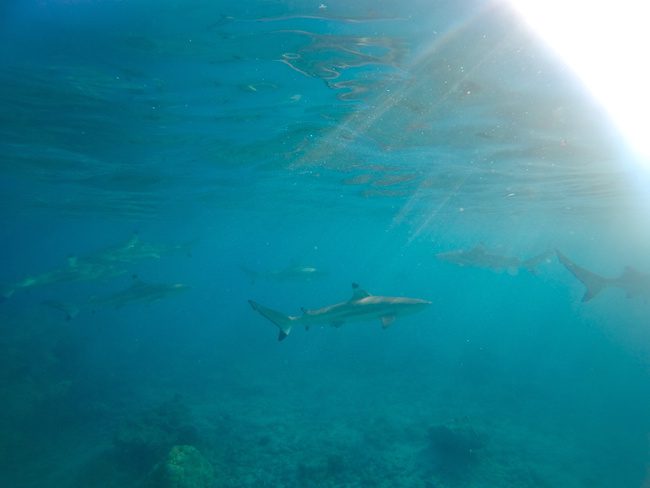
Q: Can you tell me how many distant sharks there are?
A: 5